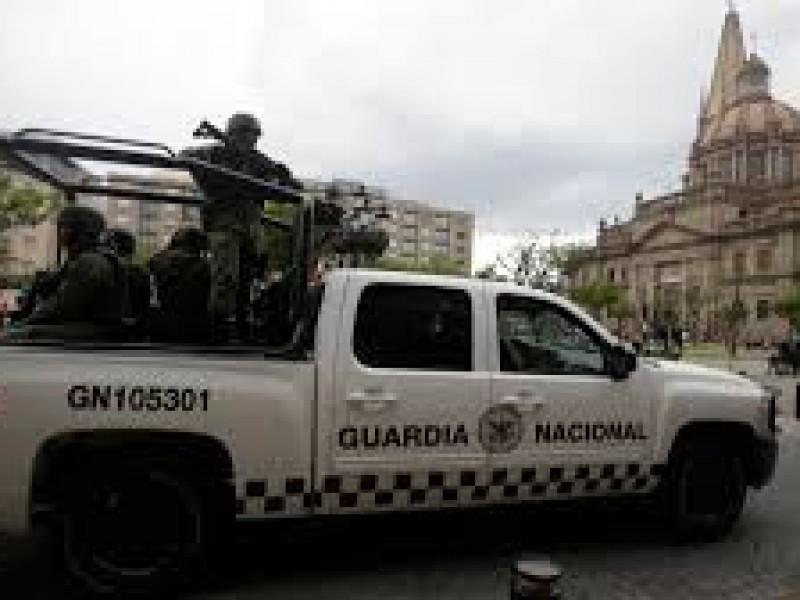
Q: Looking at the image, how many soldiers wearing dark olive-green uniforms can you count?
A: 4